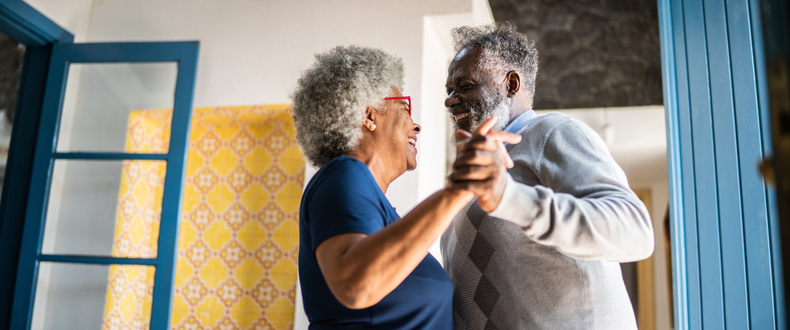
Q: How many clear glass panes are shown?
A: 3